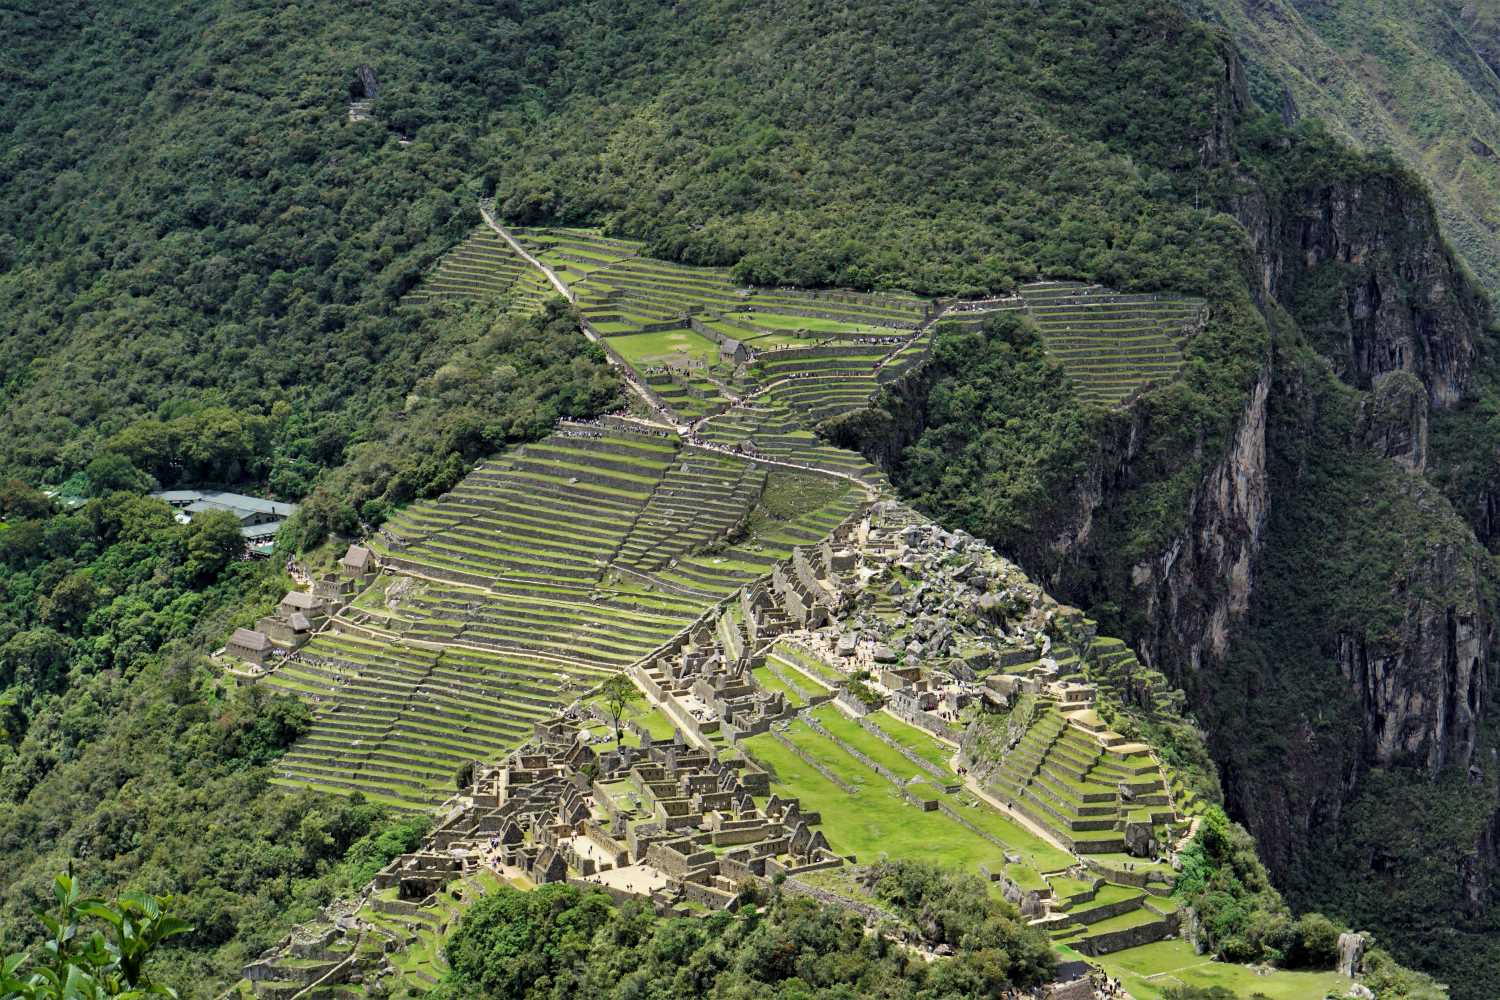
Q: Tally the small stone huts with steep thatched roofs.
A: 5